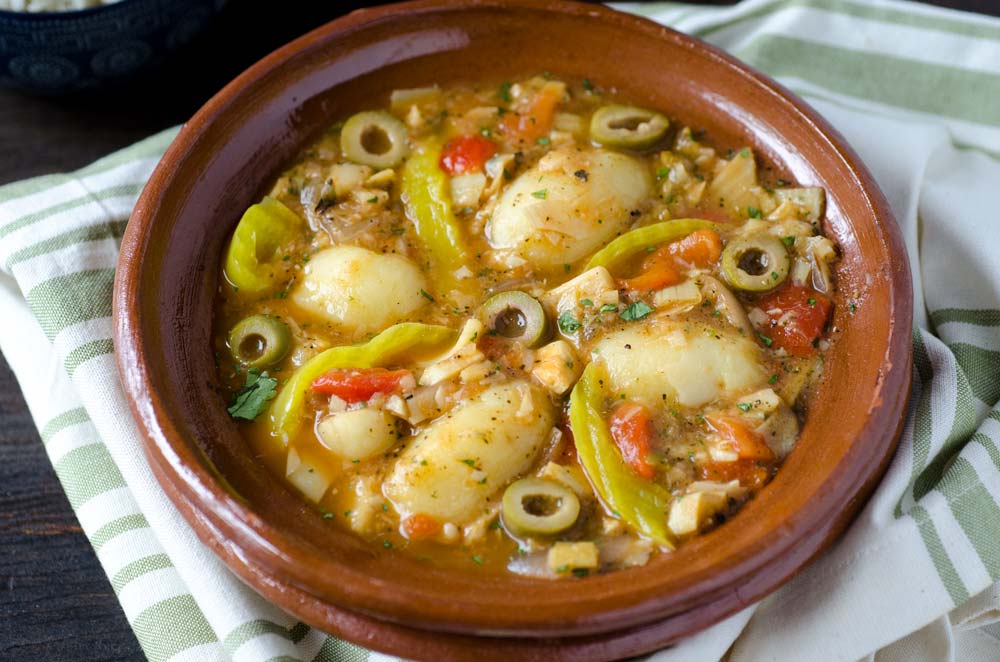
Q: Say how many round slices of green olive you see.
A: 6